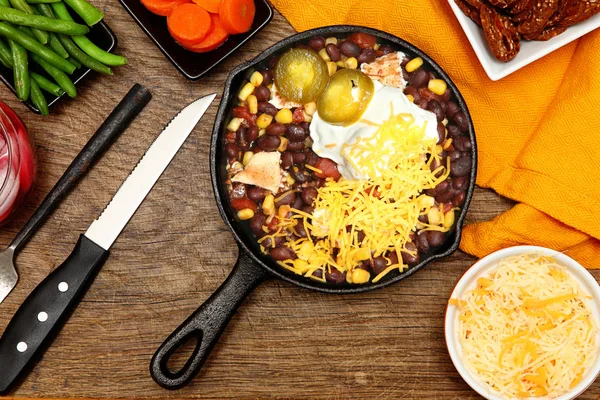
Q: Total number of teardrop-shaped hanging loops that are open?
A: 1